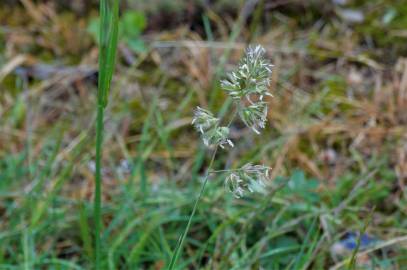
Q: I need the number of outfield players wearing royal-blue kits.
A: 0